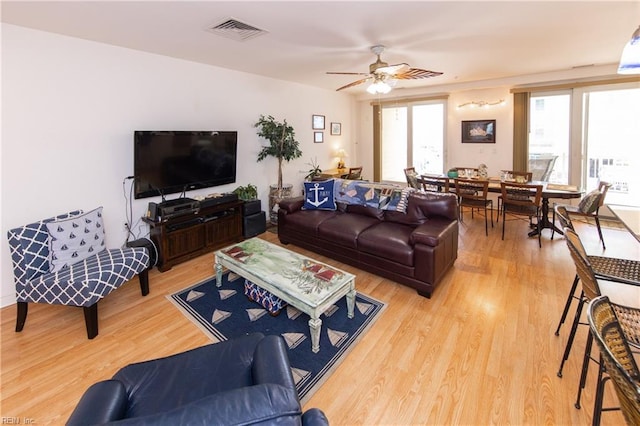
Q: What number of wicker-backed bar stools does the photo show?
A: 3